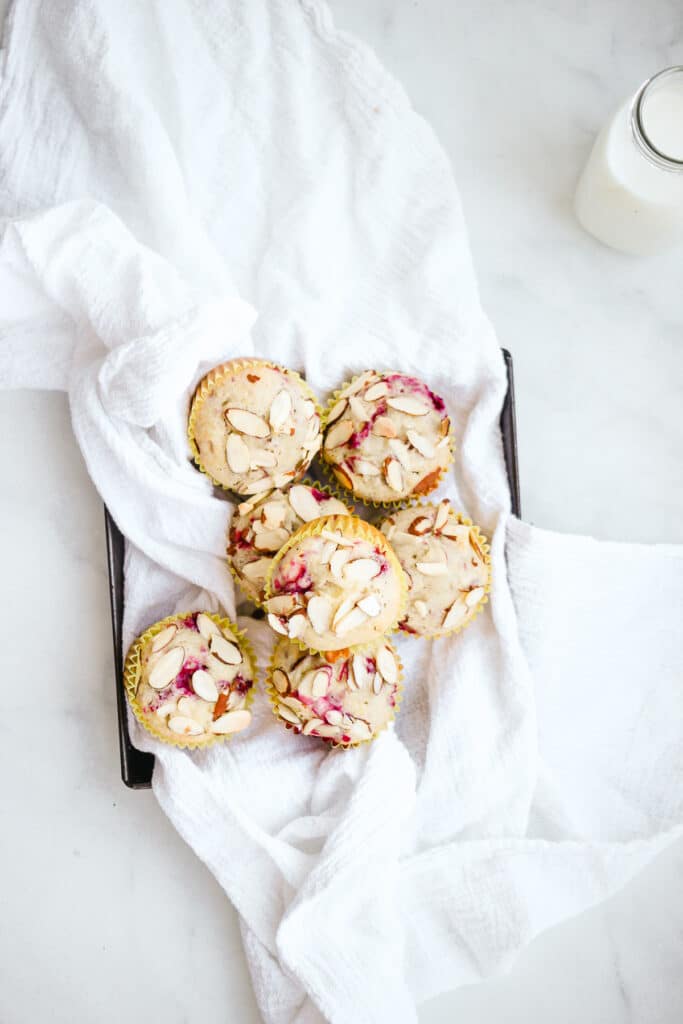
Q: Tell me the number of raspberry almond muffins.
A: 7